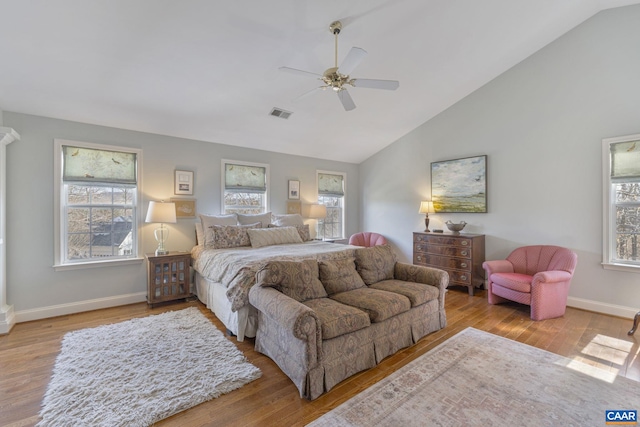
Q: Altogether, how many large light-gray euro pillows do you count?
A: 3